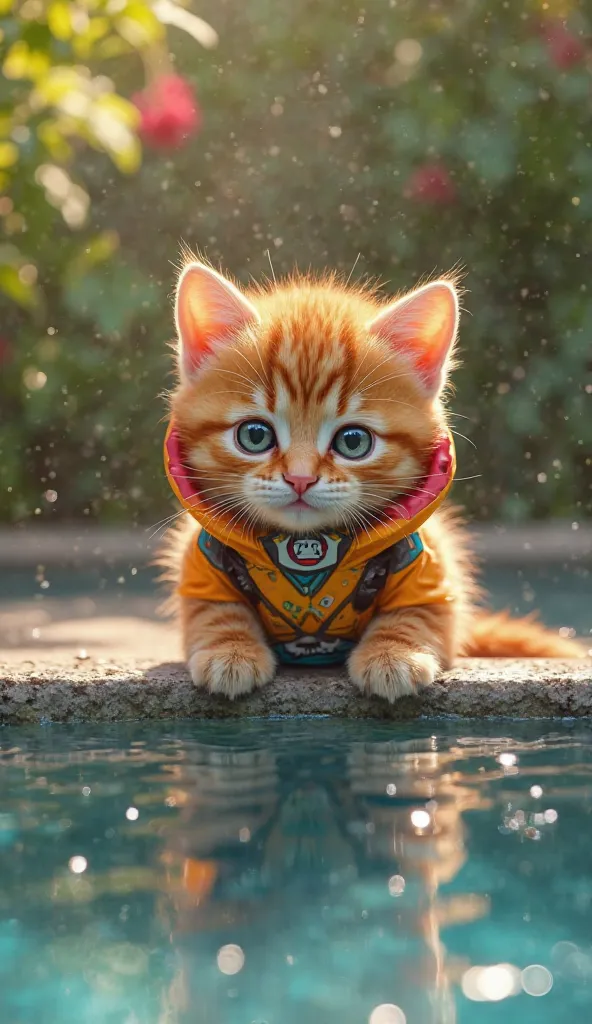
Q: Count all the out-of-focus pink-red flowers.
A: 3